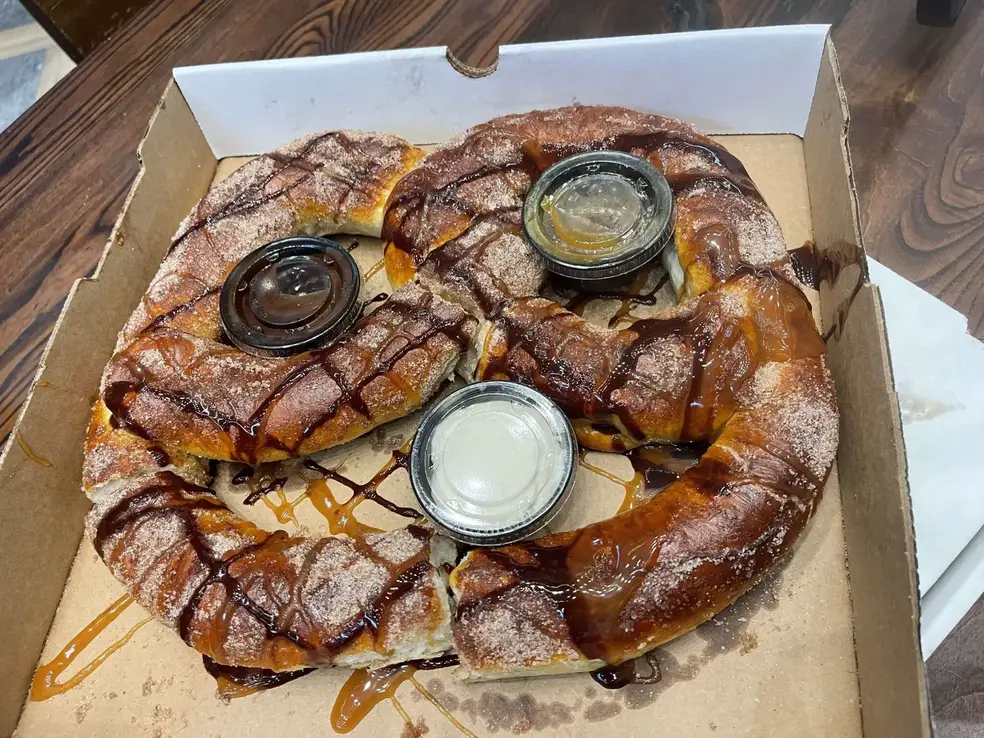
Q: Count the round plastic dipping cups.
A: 3